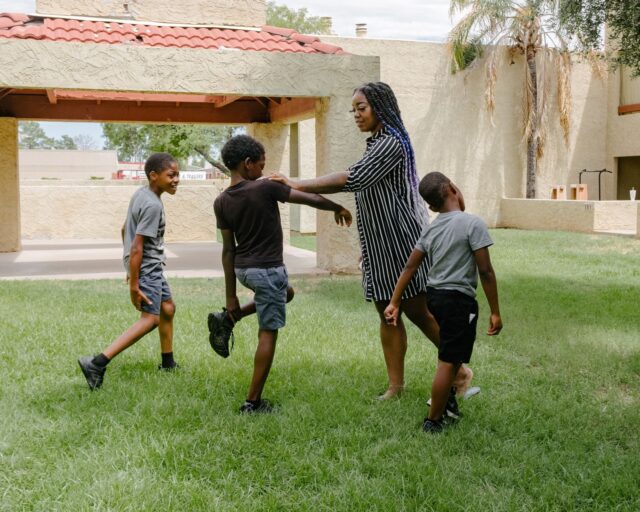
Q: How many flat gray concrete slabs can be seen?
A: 1